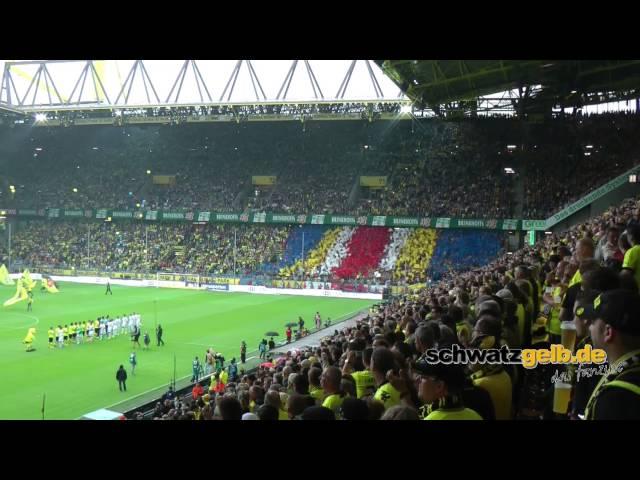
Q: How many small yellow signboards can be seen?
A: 3